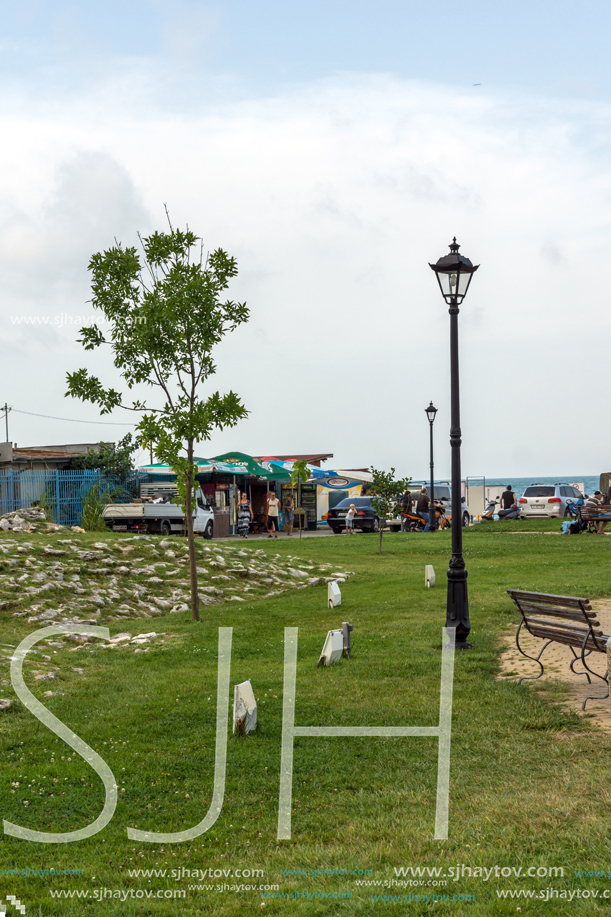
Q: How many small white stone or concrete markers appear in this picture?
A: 4